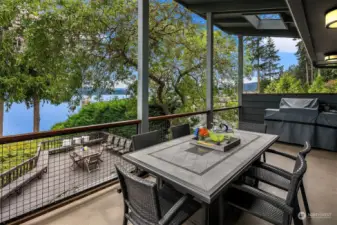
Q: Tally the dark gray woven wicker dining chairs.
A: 6